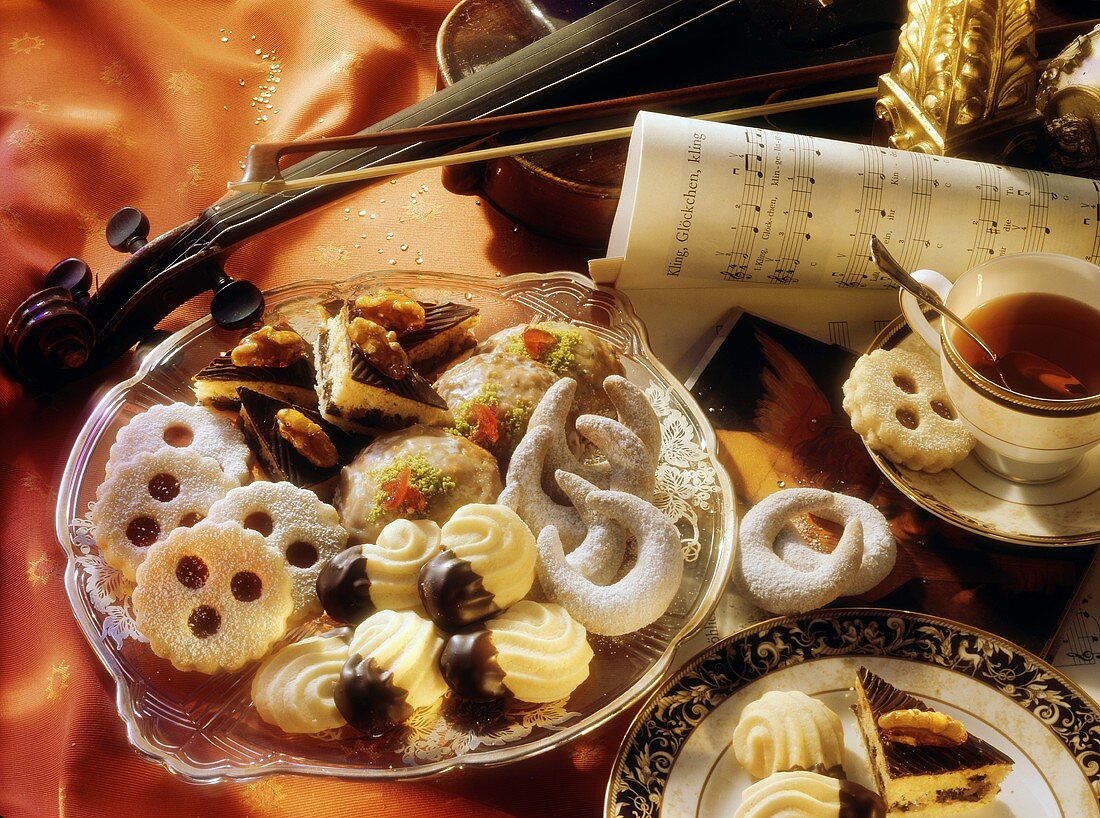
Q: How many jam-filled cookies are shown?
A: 5